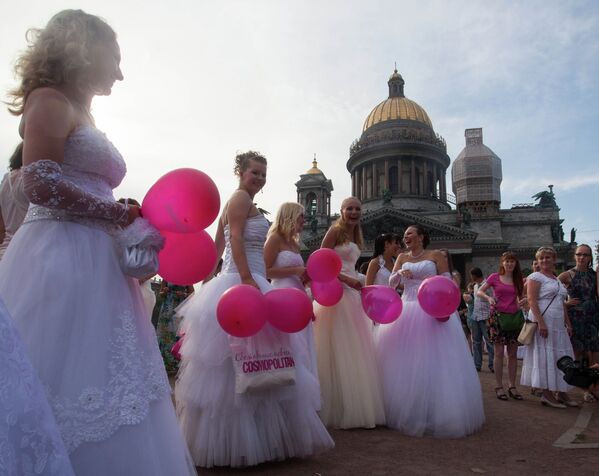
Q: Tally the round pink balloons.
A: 8